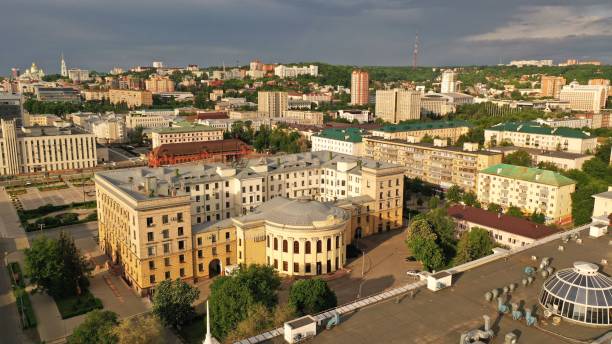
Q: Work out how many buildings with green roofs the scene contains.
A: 5